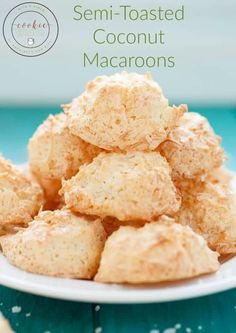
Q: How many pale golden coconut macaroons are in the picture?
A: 8